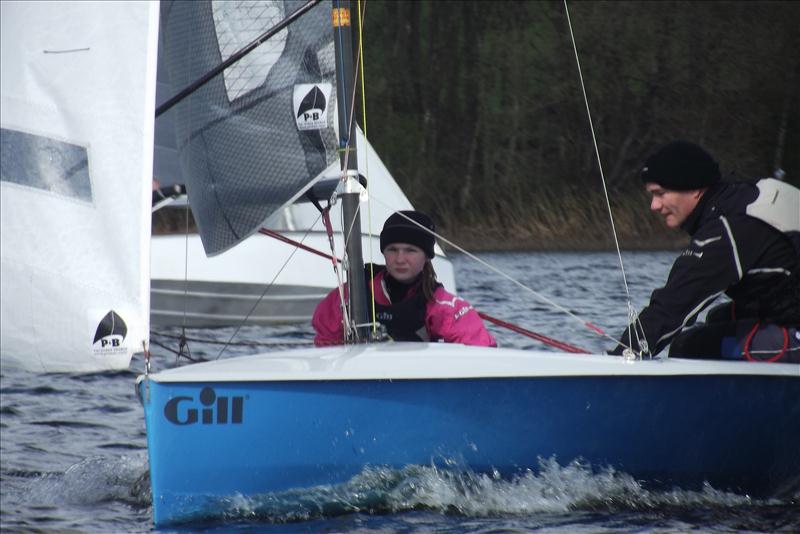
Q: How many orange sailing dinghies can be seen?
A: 0